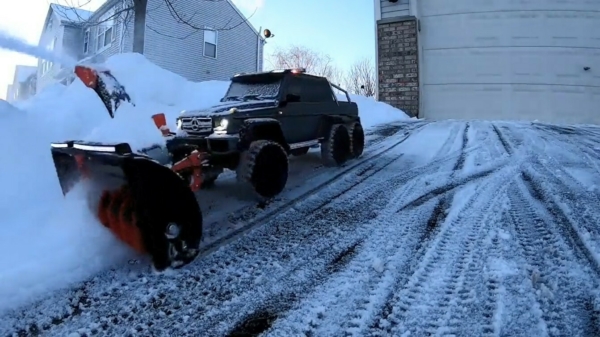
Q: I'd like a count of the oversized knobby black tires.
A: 3